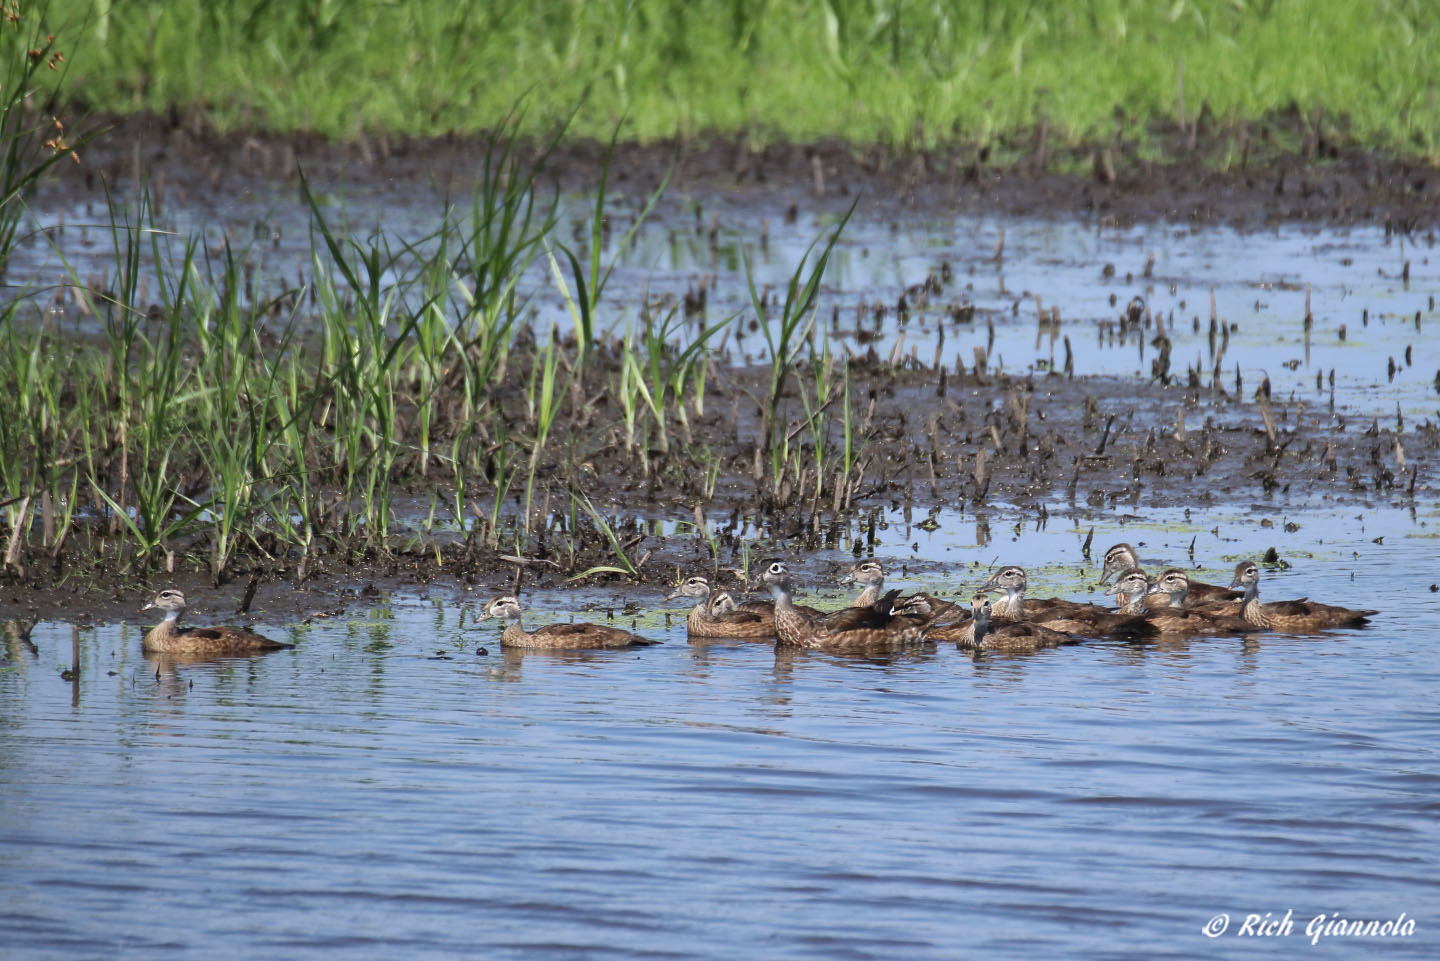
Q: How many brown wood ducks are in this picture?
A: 13